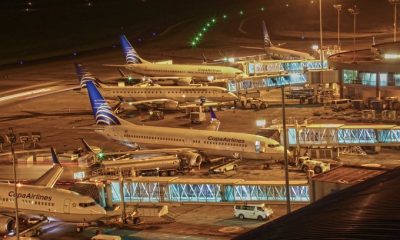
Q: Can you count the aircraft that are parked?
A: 5